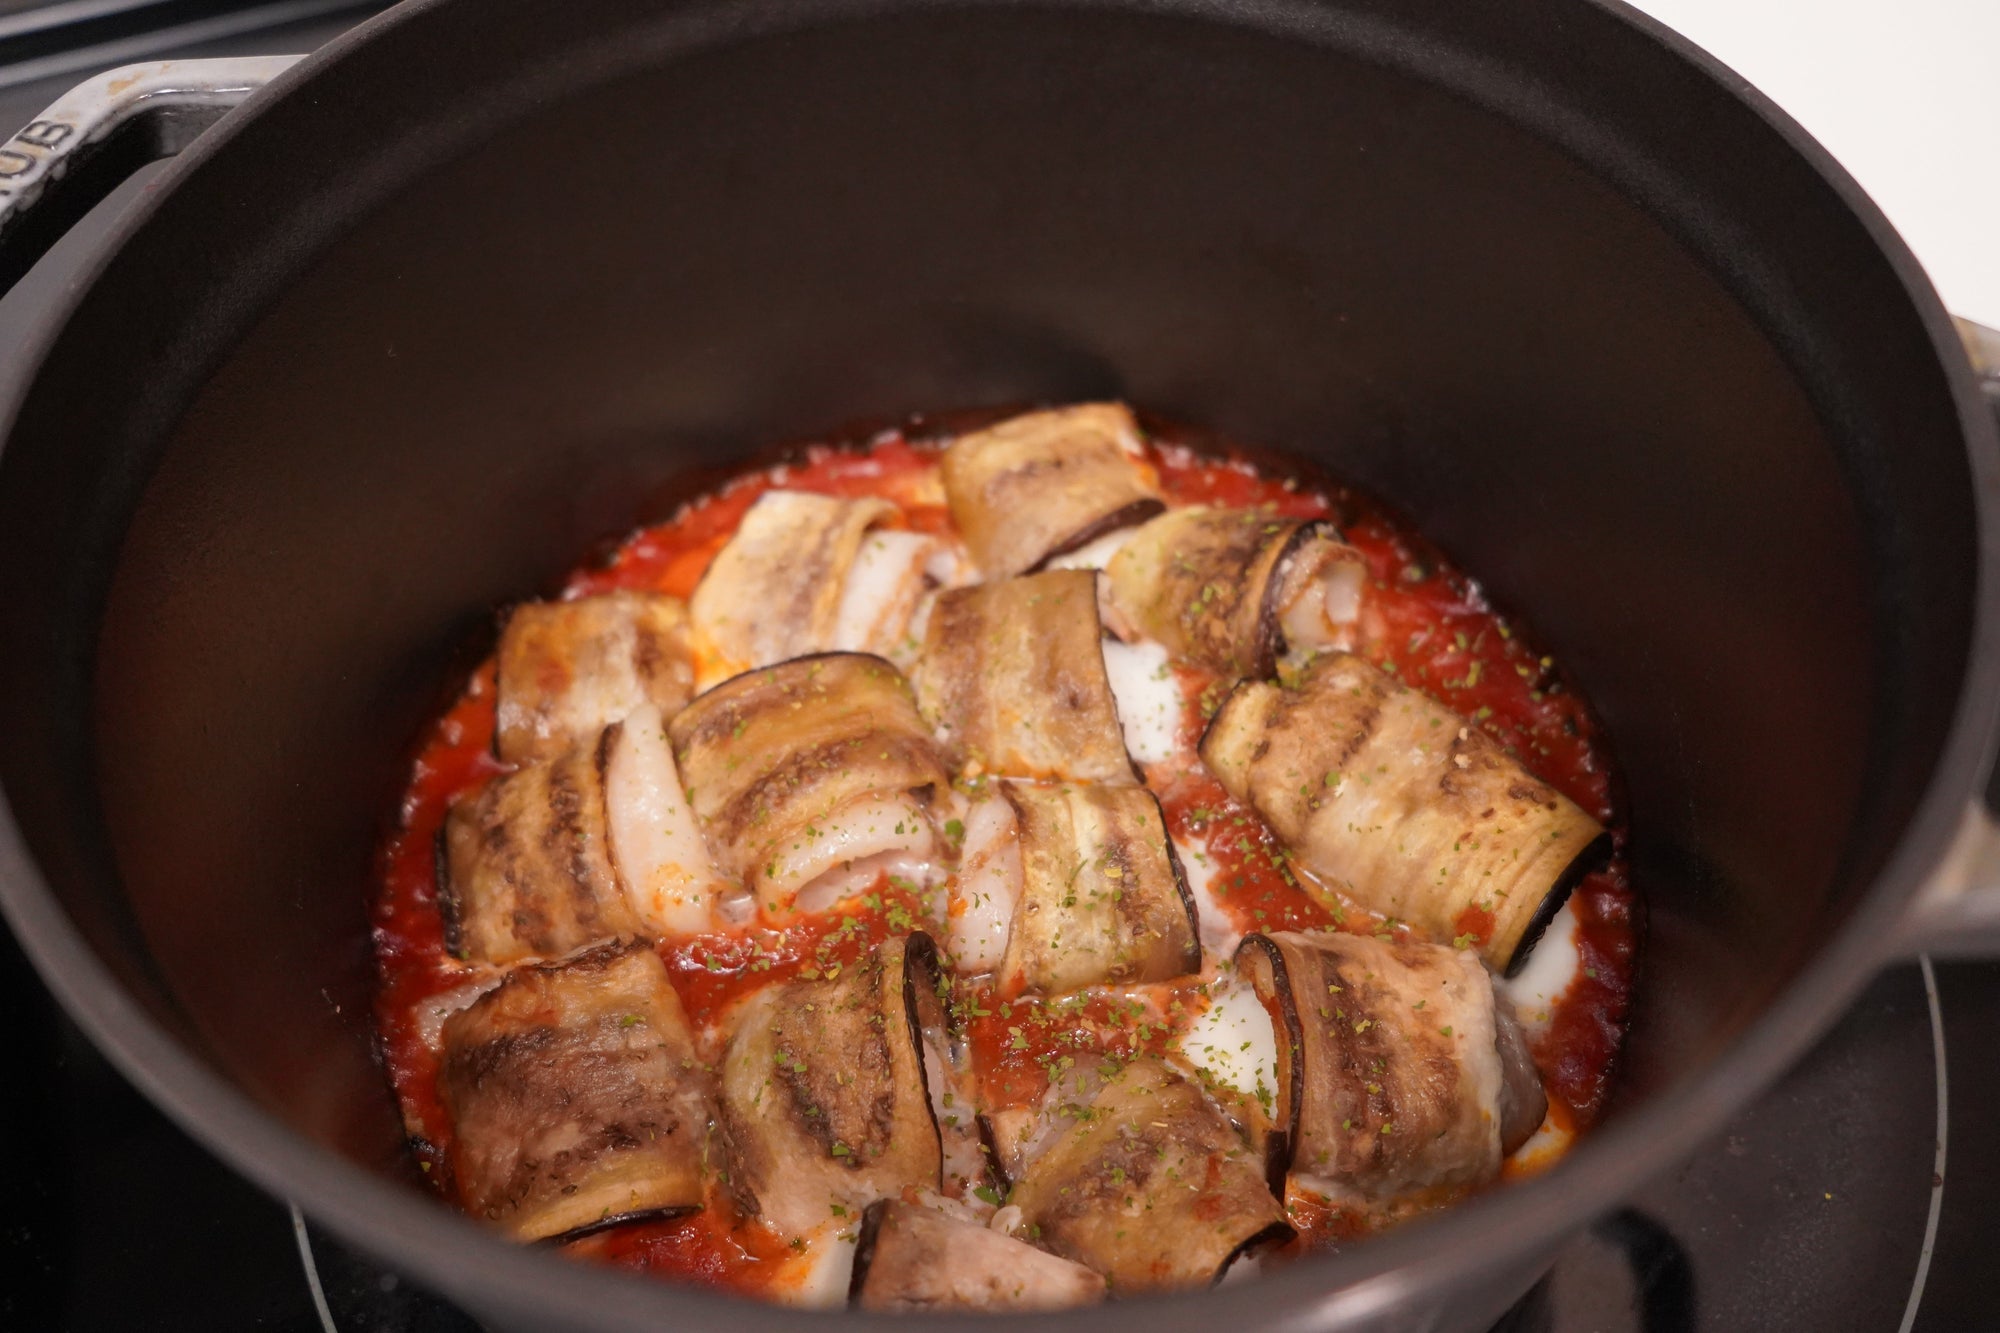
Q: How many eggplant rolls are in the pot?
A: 14